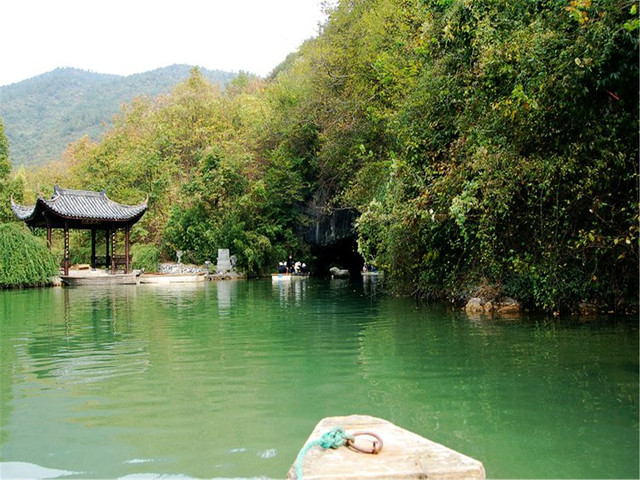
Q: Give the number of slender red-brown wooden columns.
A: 6